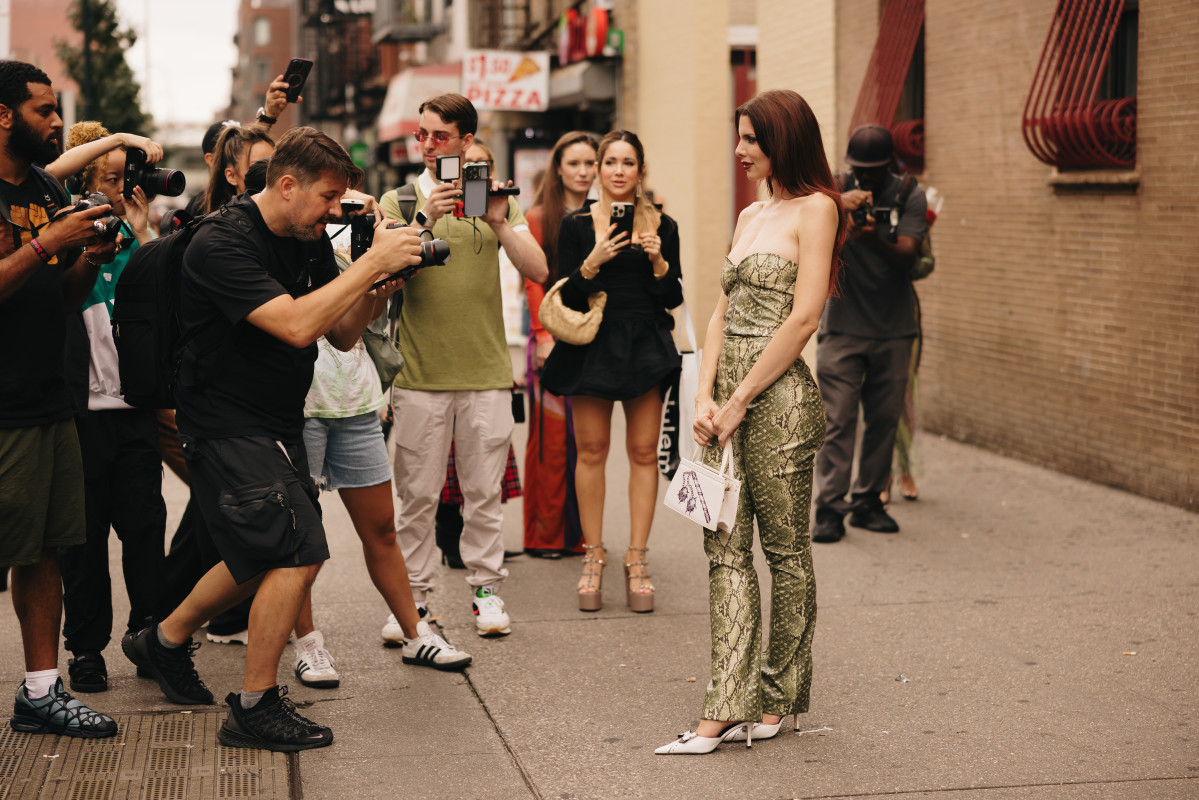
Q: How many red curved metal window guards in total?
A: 2